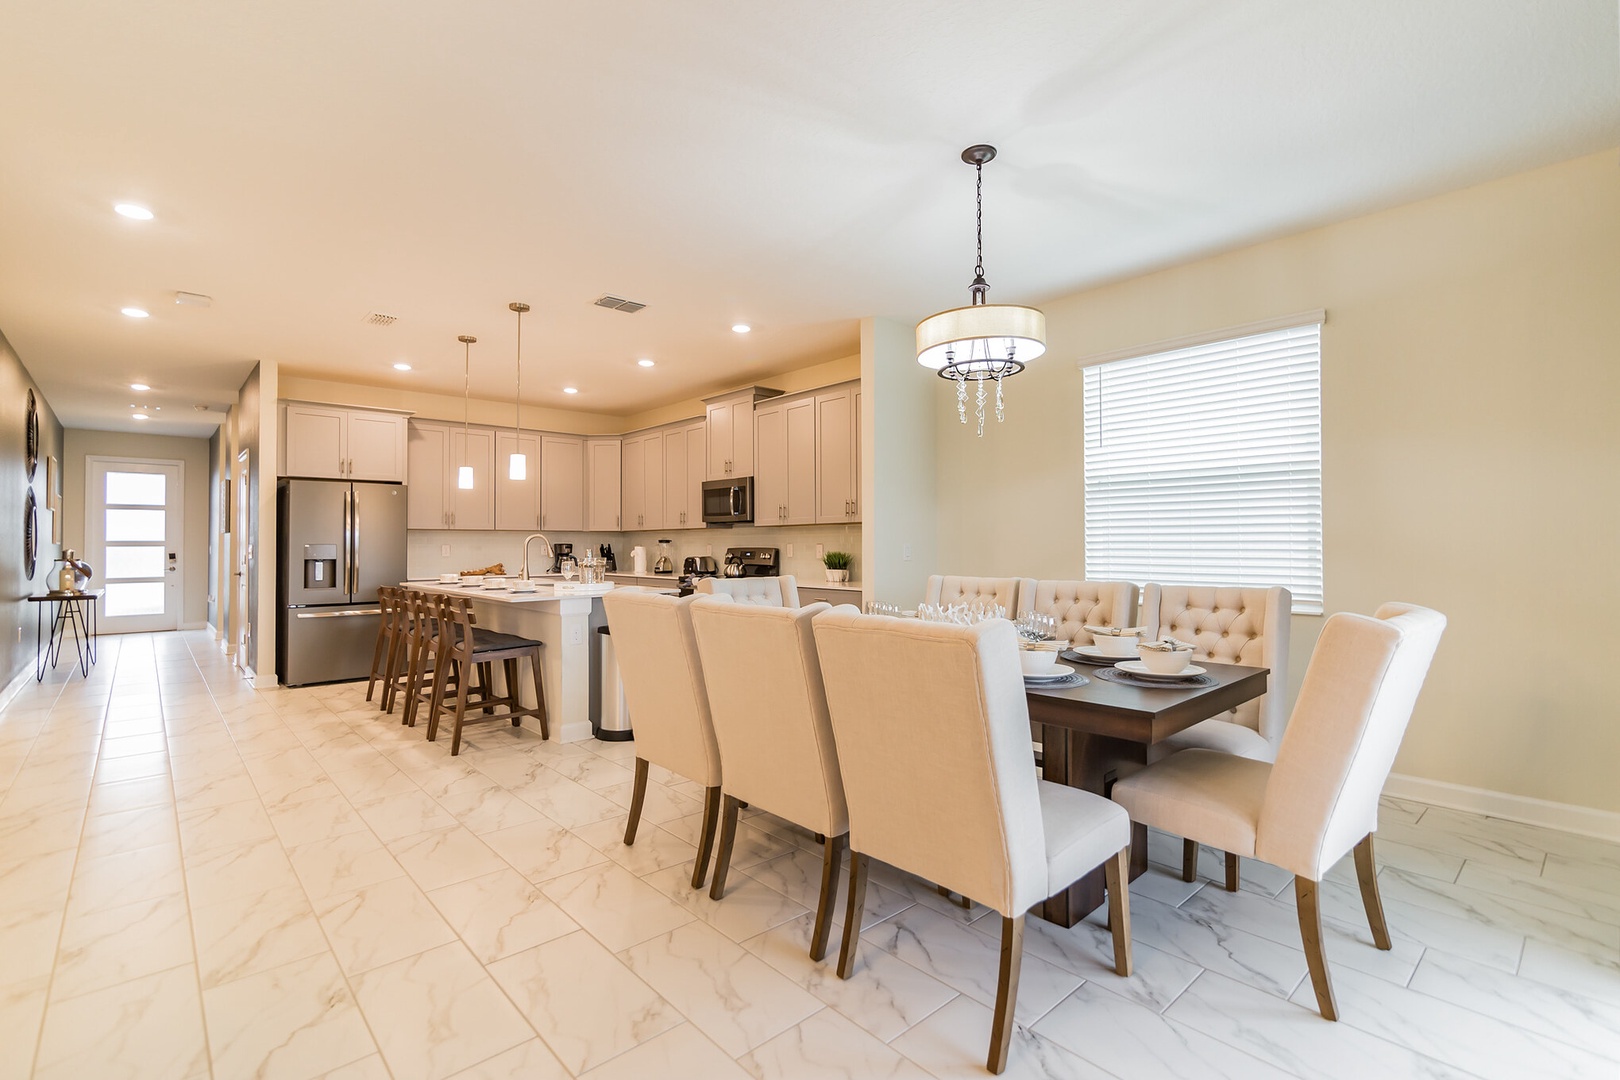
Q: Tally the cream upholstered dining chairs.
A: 8